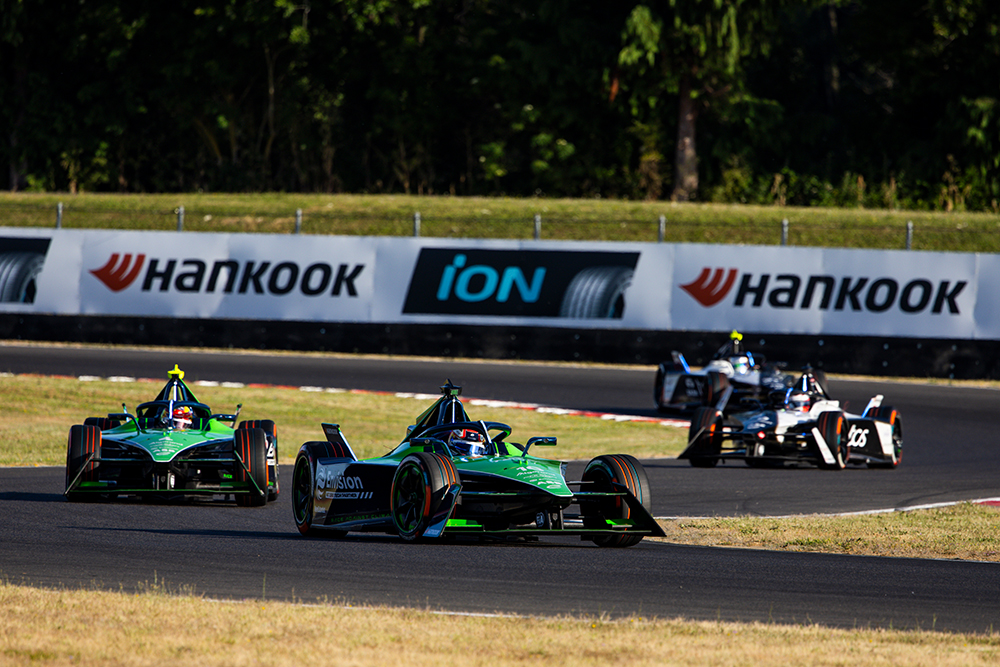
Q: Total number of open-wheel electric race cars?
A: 4